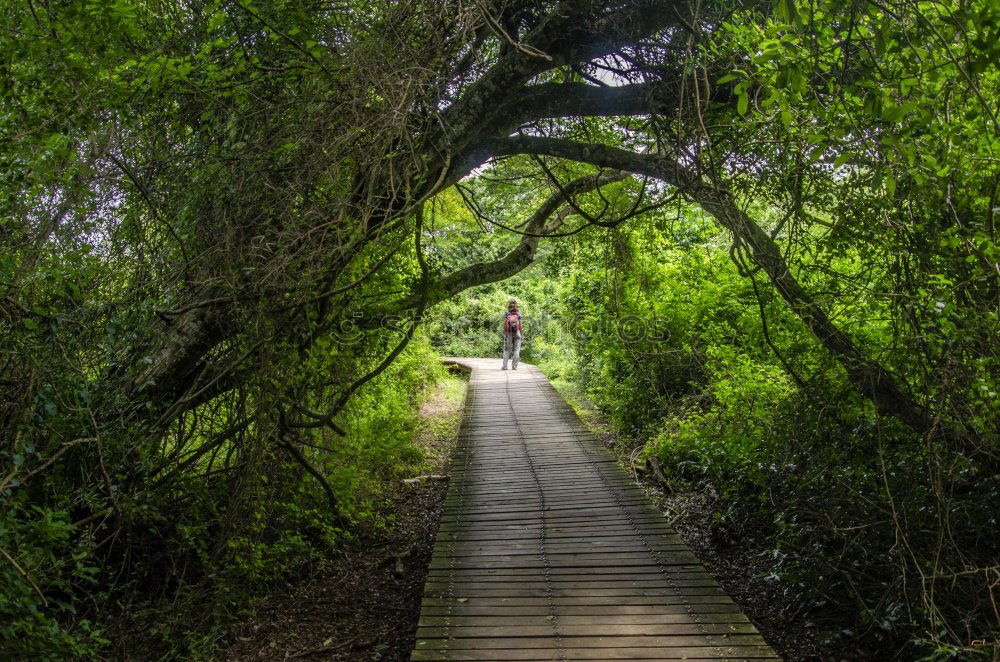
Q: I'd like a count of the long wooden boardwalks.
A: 1